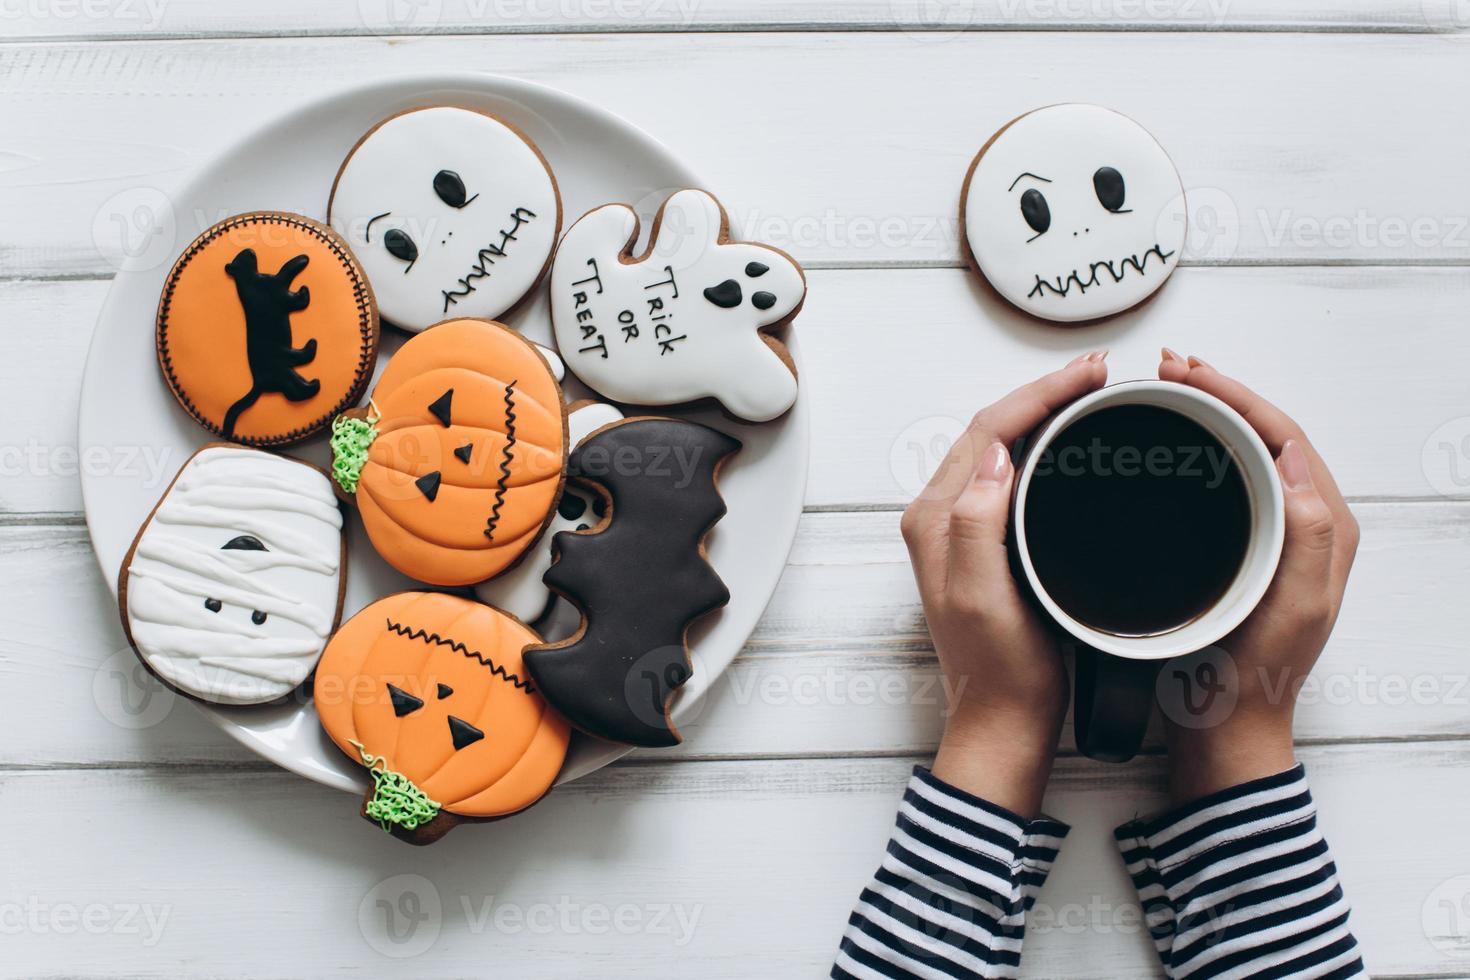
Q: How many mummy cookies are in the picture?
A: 1